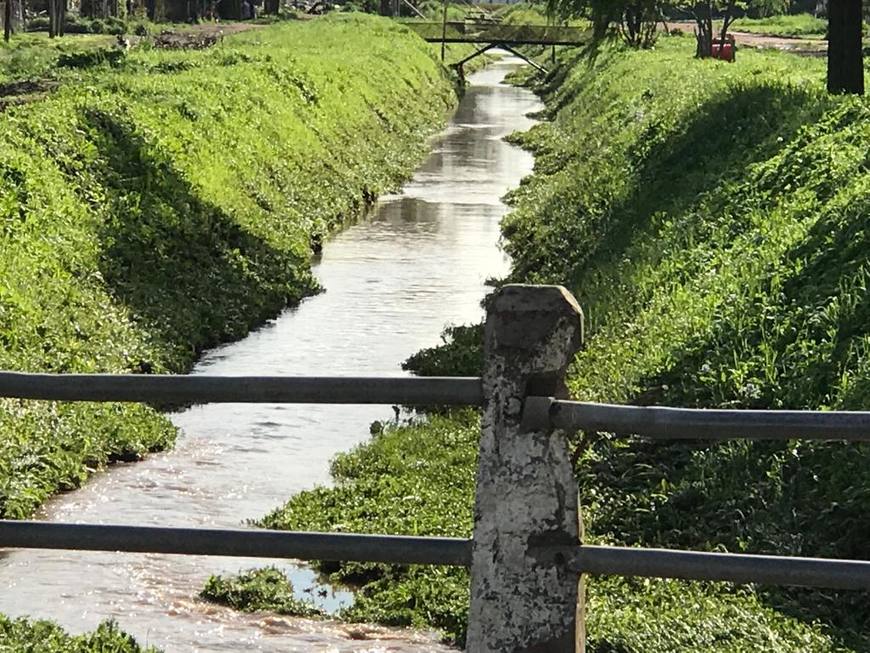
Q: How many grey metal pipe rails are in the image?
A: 4